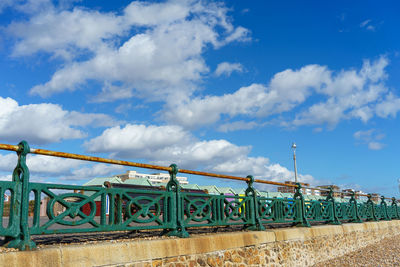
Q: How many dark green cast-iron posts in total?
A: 9